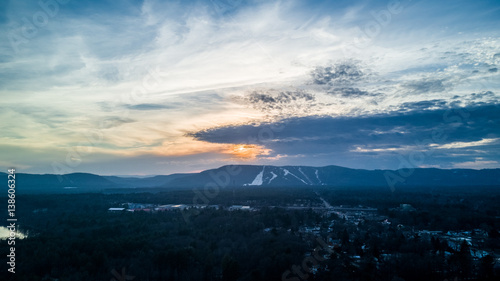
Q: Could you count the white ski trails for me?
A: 5